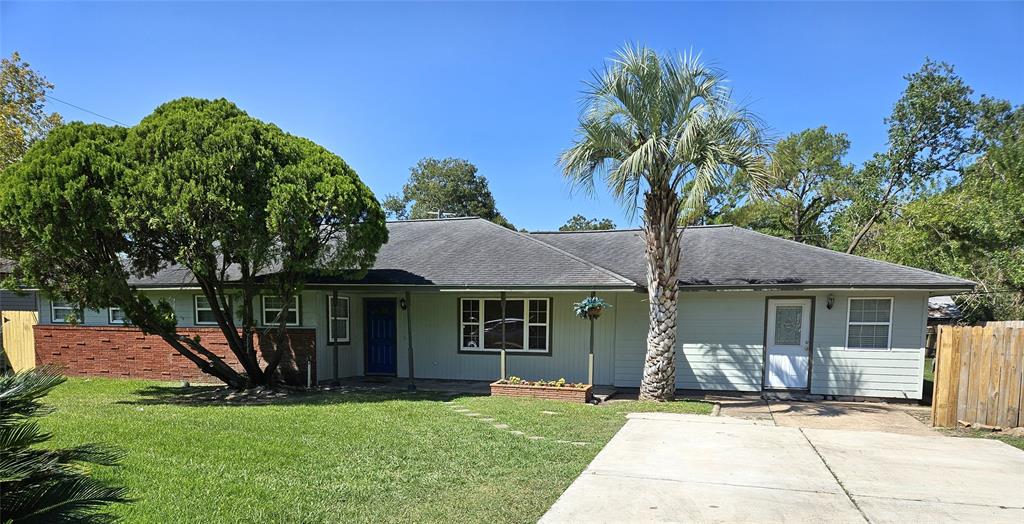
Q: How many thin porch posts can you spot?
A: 4